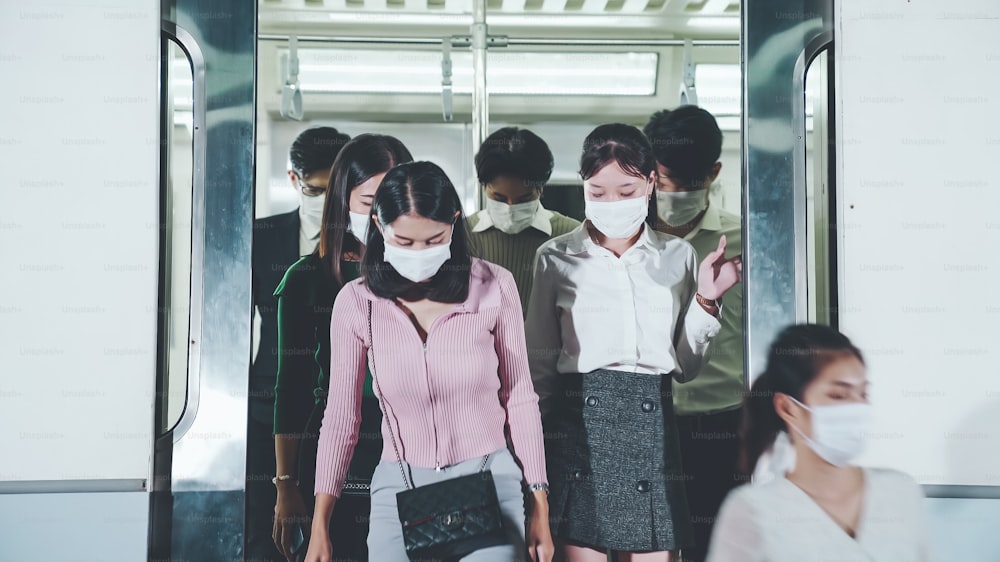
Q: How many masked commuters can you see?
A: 7